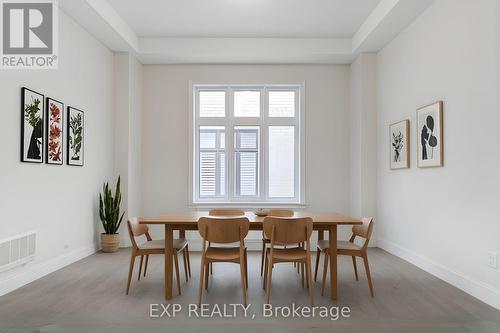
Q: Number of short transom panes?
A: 3